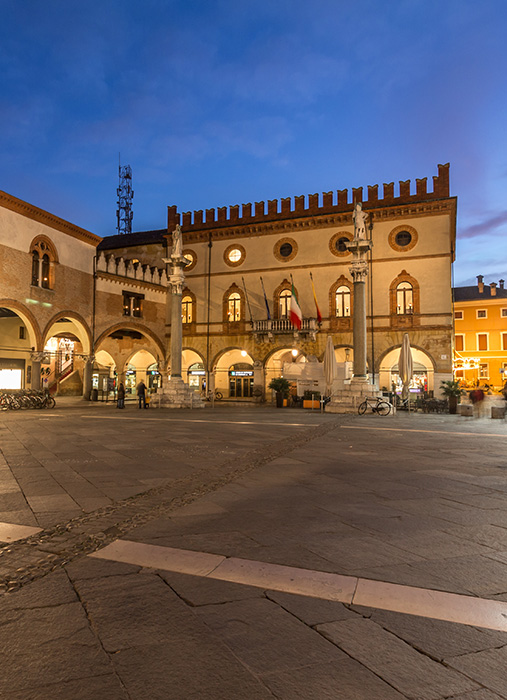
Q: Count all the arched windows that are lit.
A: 5